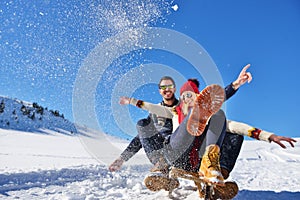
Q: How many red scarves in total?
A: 1